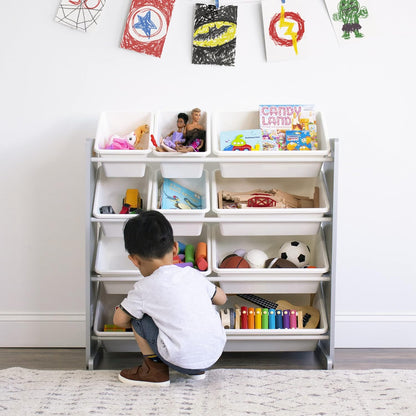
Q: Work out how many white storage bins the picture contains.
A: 9